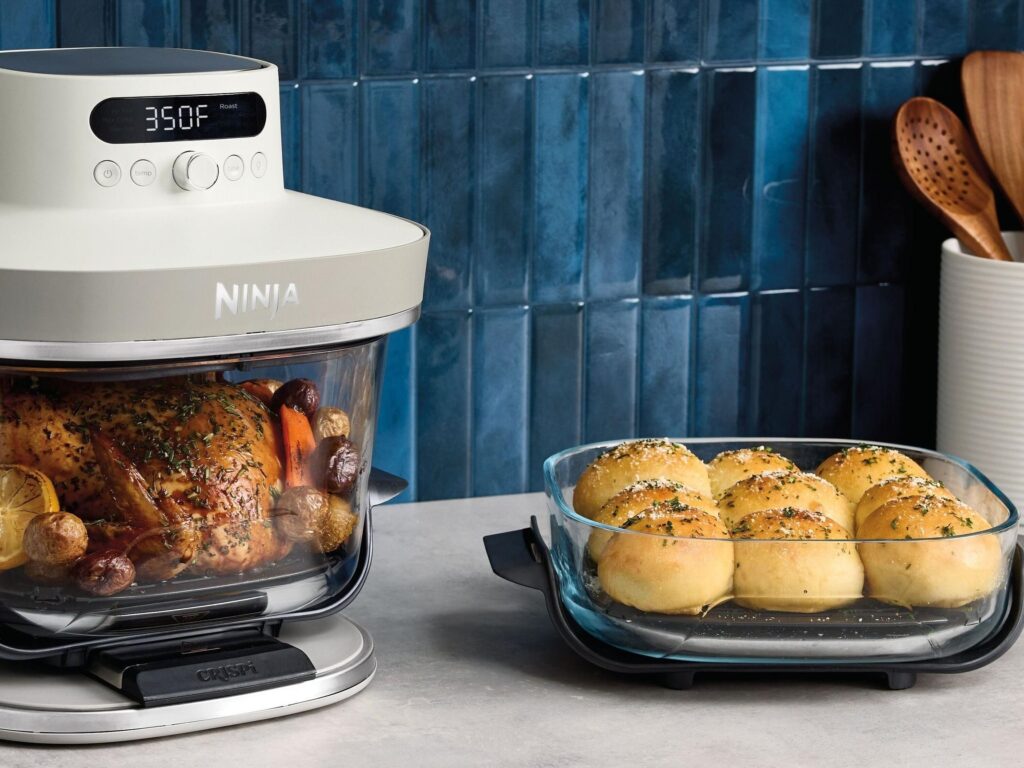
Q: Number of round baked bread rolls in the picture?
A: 9